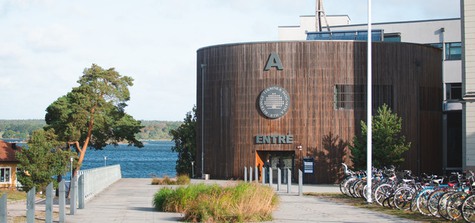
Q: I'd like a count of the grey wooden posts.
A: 14